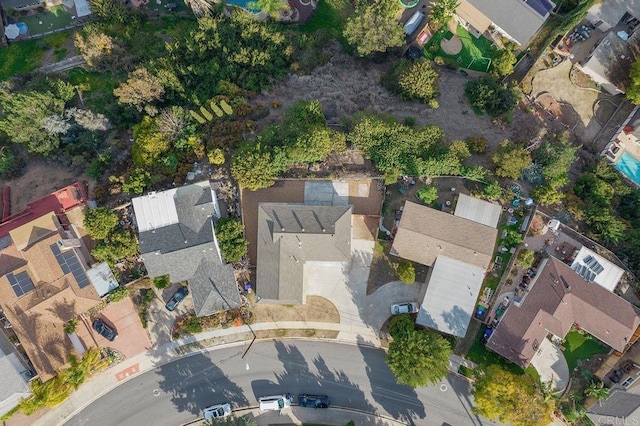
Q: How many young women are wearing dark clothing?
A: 0